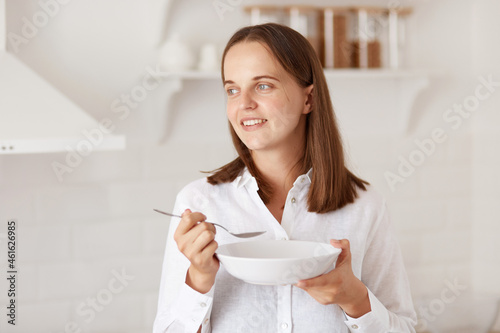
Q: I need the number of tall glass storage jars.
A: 5